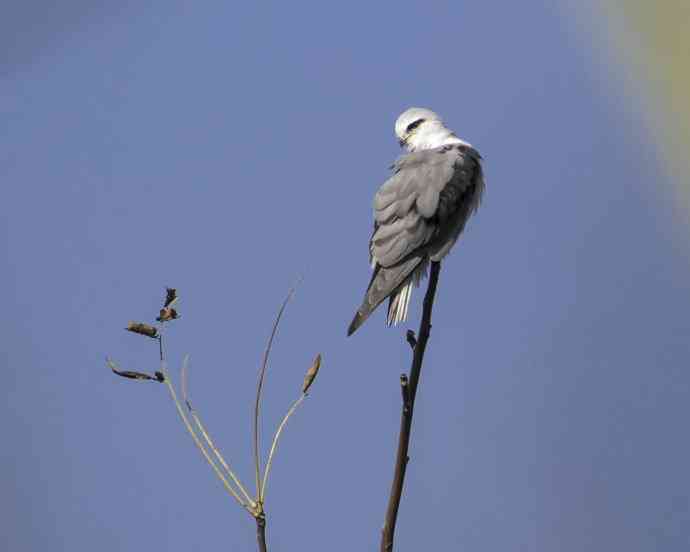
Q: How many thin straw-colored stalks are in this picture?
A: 4